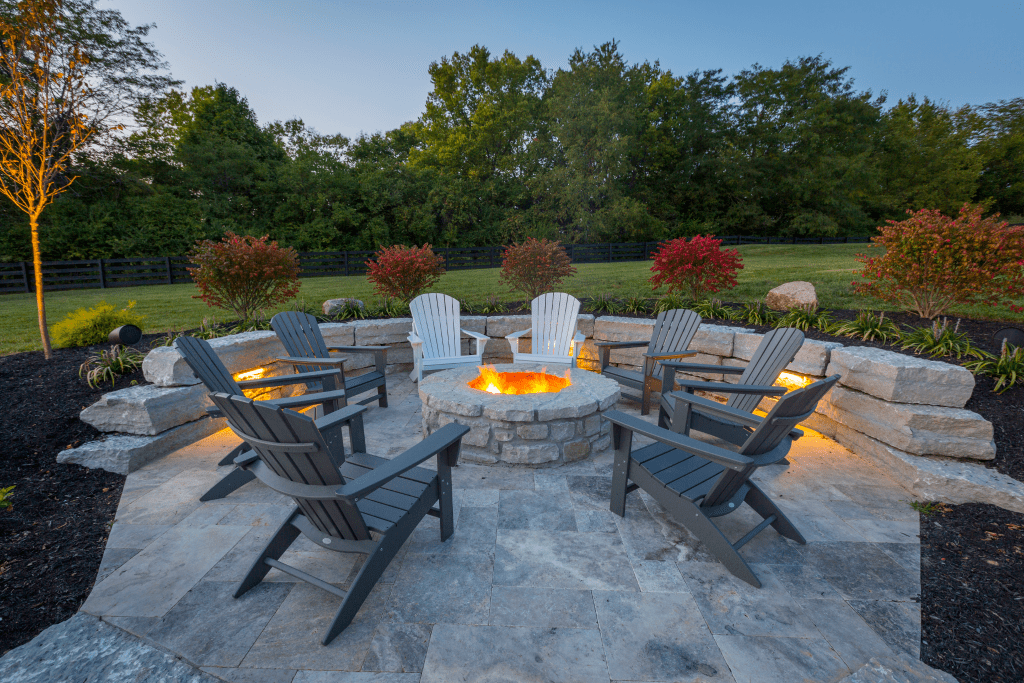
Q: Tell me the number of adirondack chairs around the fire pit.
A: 8